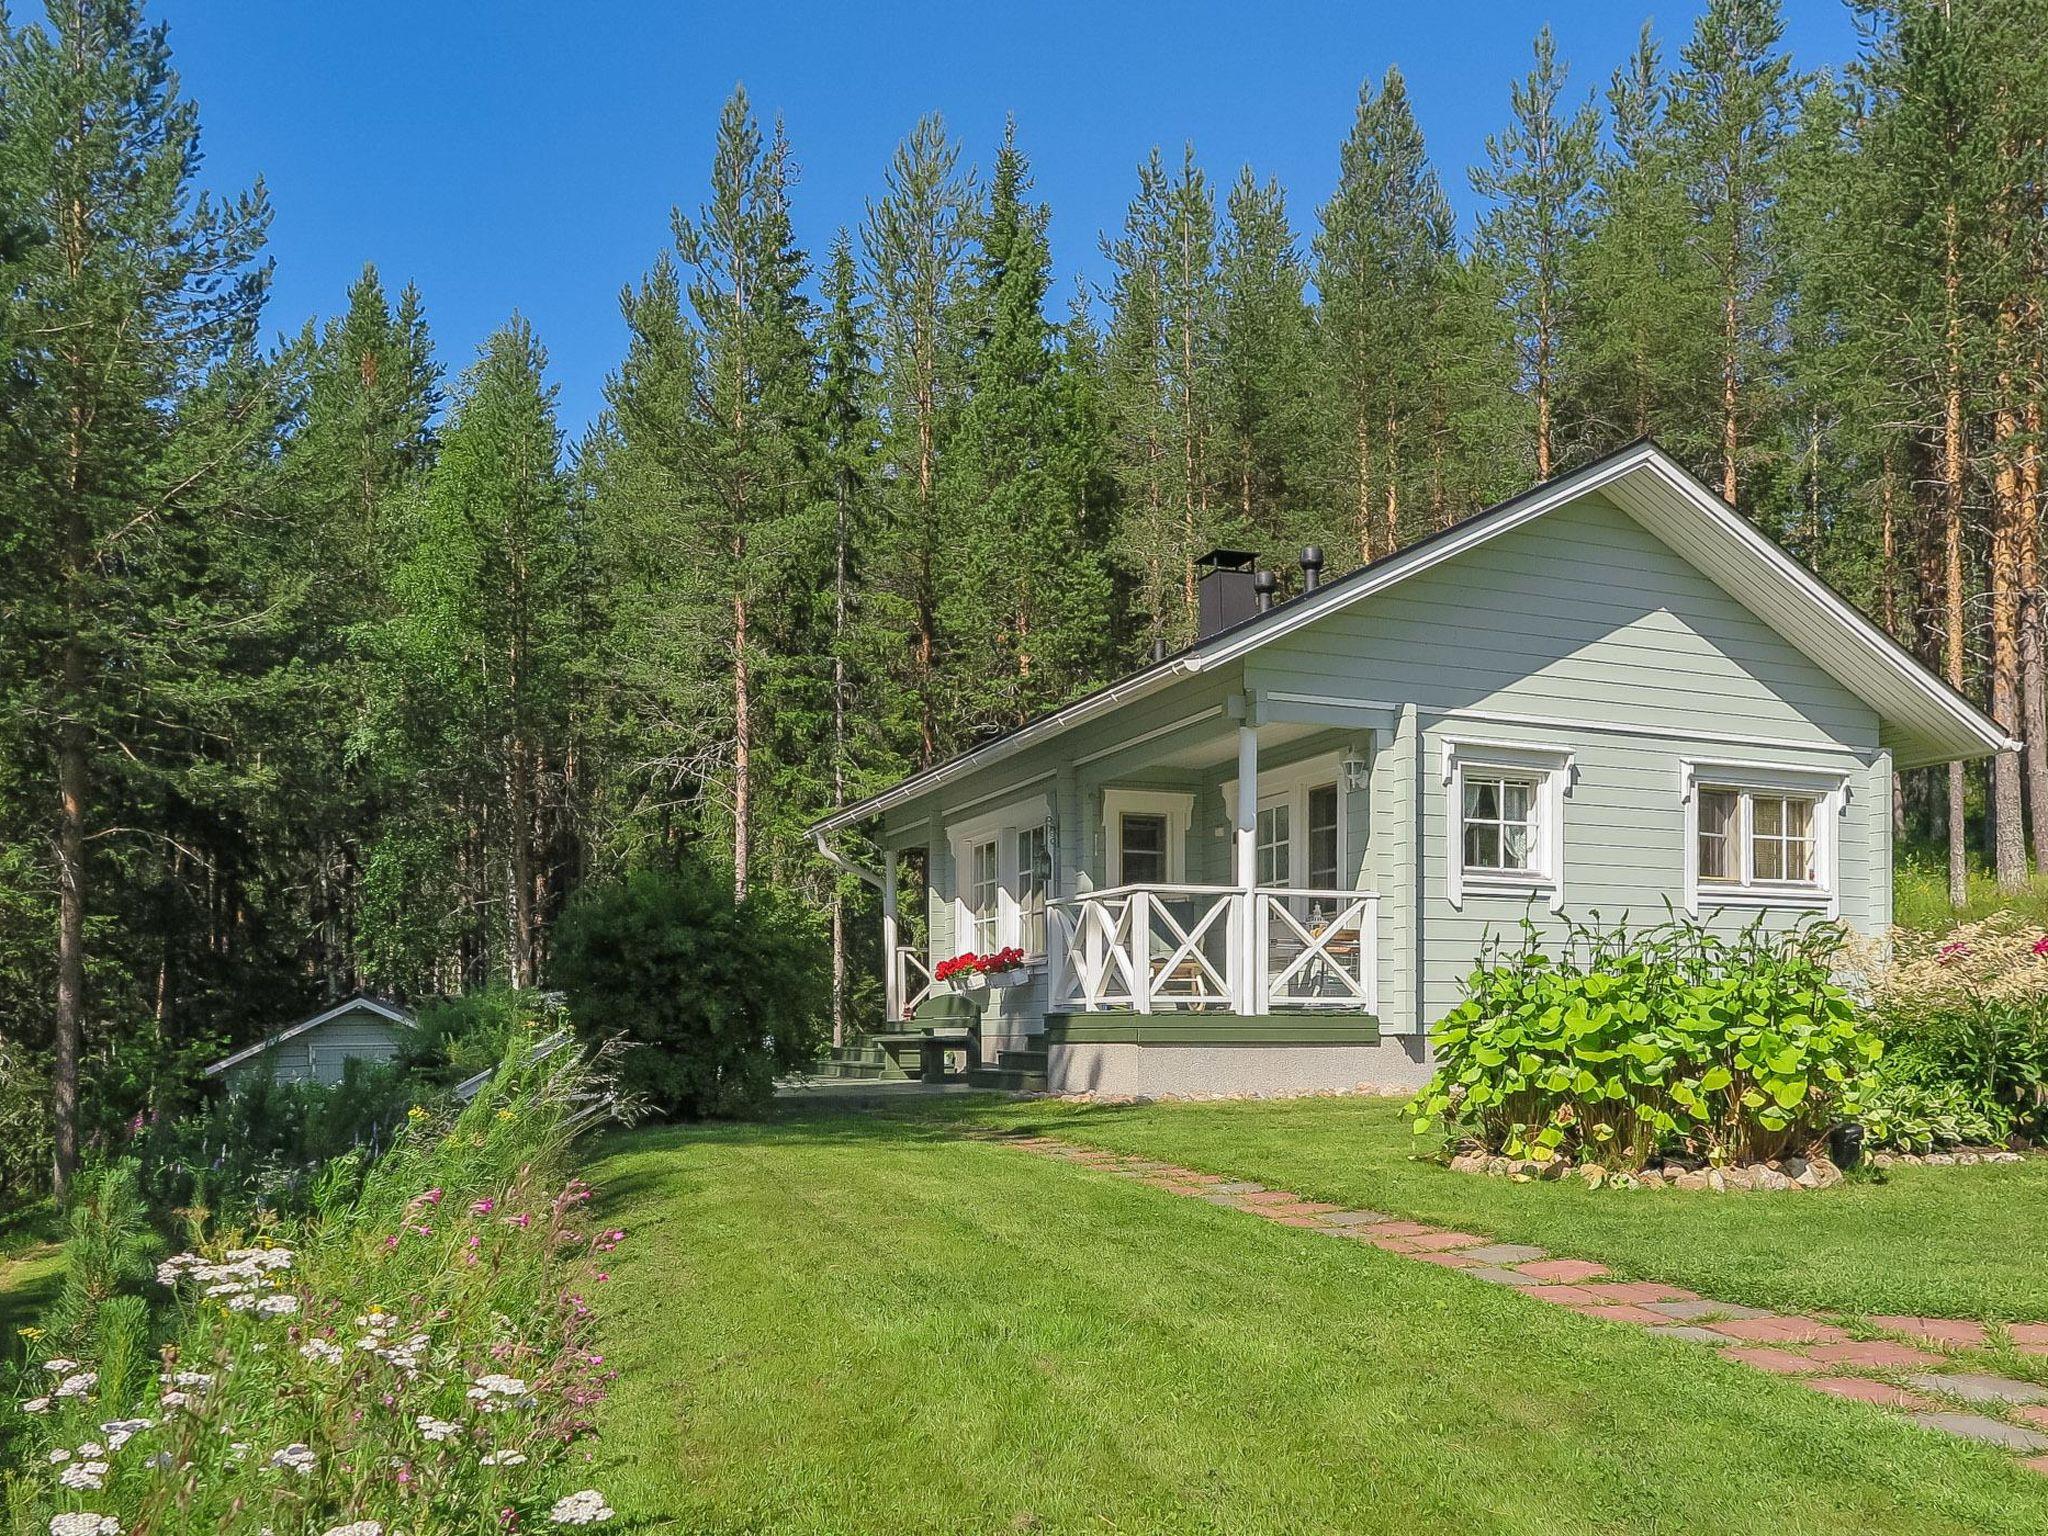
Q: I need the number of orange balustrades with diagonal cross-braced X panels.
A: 0